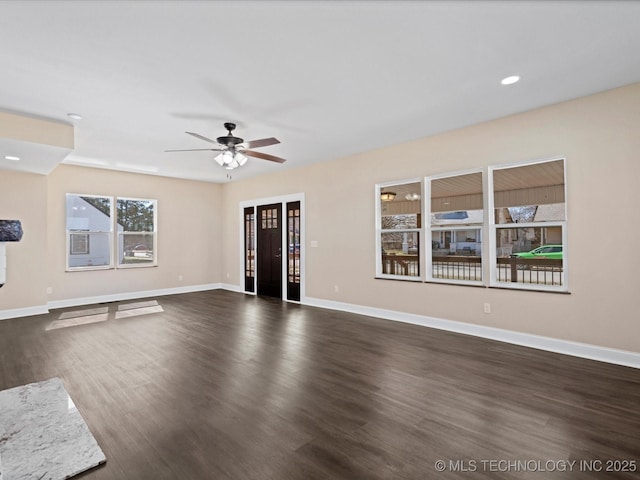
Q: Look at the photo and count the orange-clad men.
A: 0